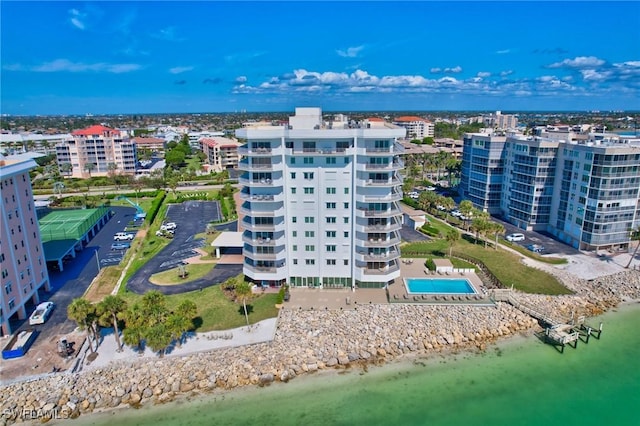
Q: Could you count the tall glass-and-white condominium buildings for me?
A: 2